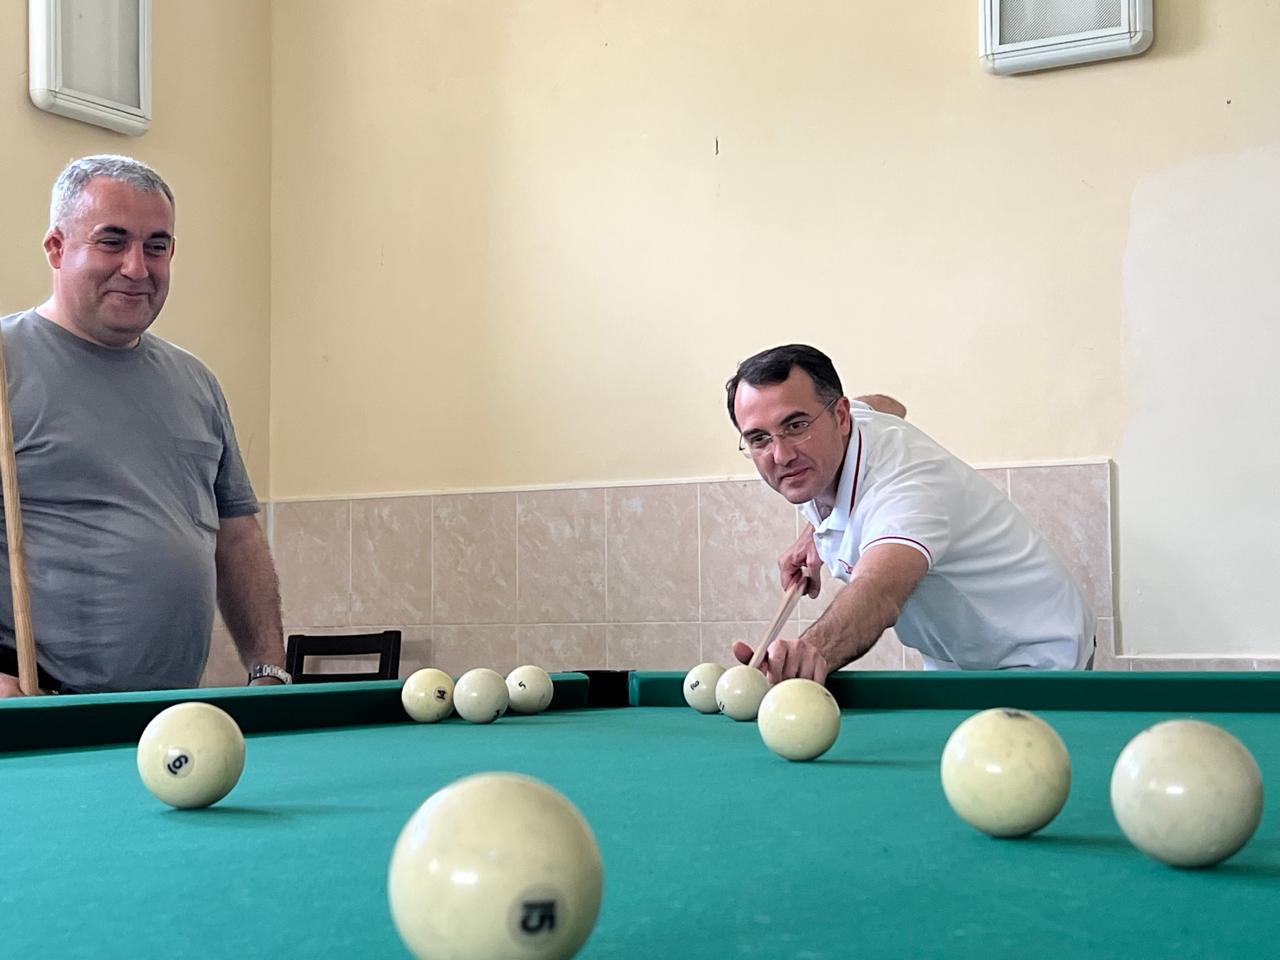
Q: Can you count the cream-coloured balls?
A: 10